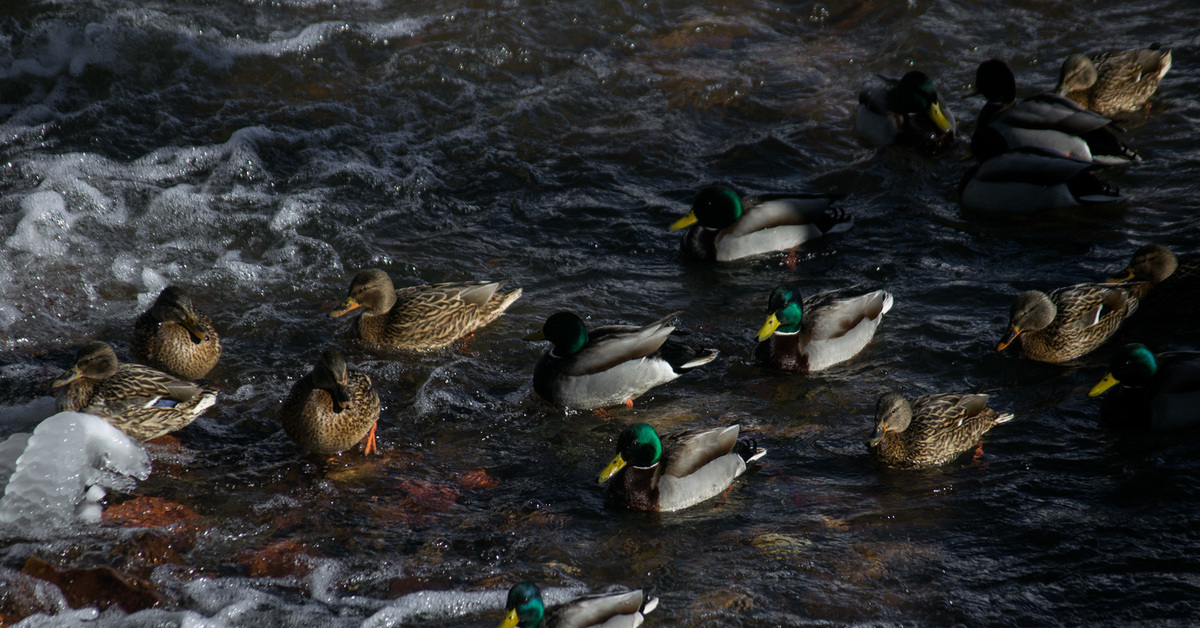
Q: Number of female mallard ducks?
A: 8